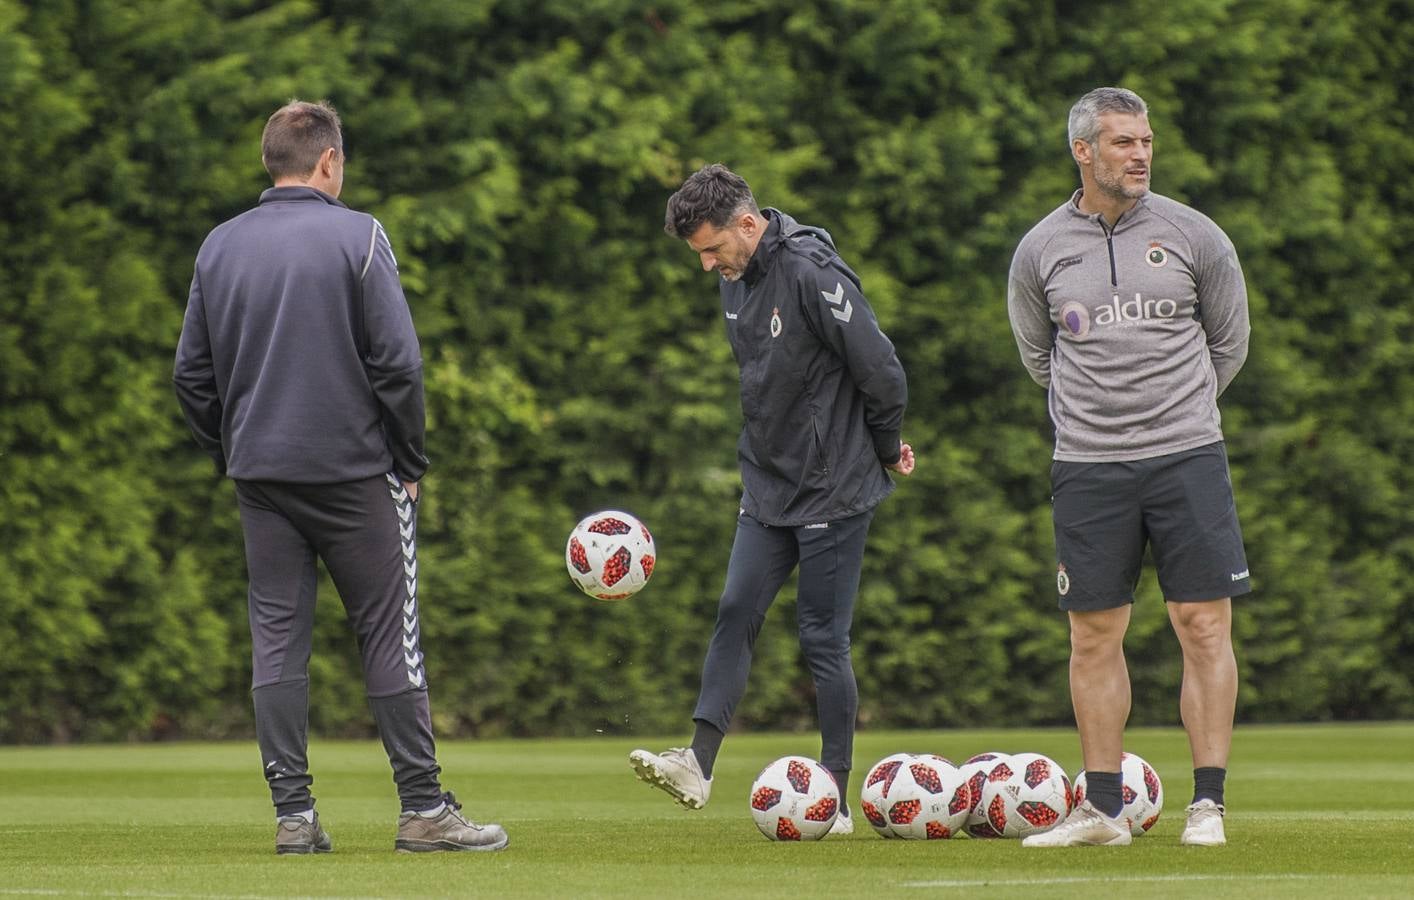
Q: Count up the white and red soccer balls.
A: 7